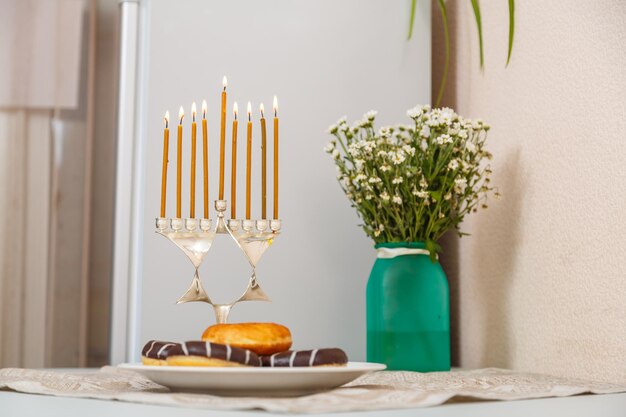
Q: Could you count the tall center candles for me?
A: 1